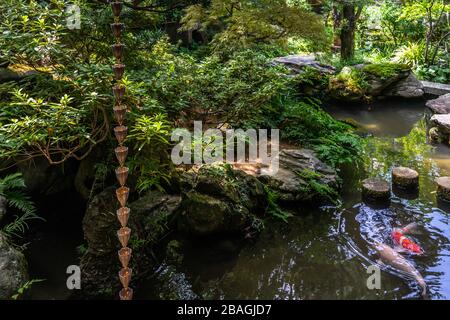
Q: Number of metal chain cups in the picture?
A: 15